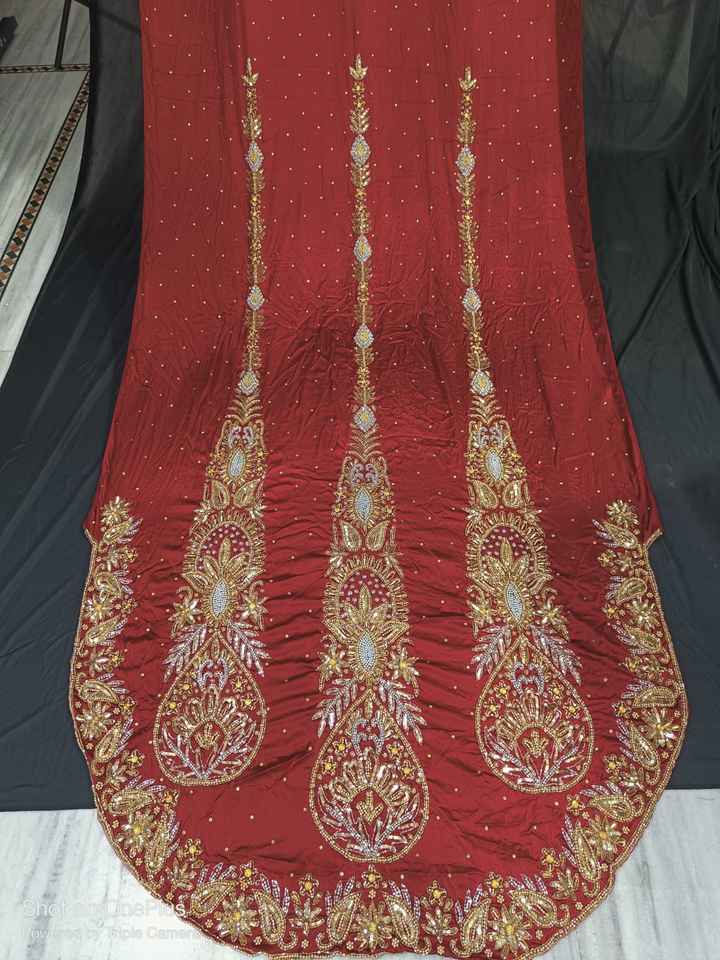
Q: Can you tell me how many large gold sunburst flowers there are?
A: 11